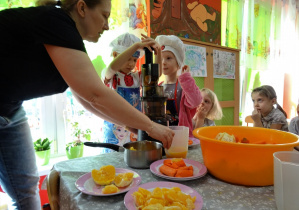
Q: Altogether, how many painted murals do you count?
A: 1